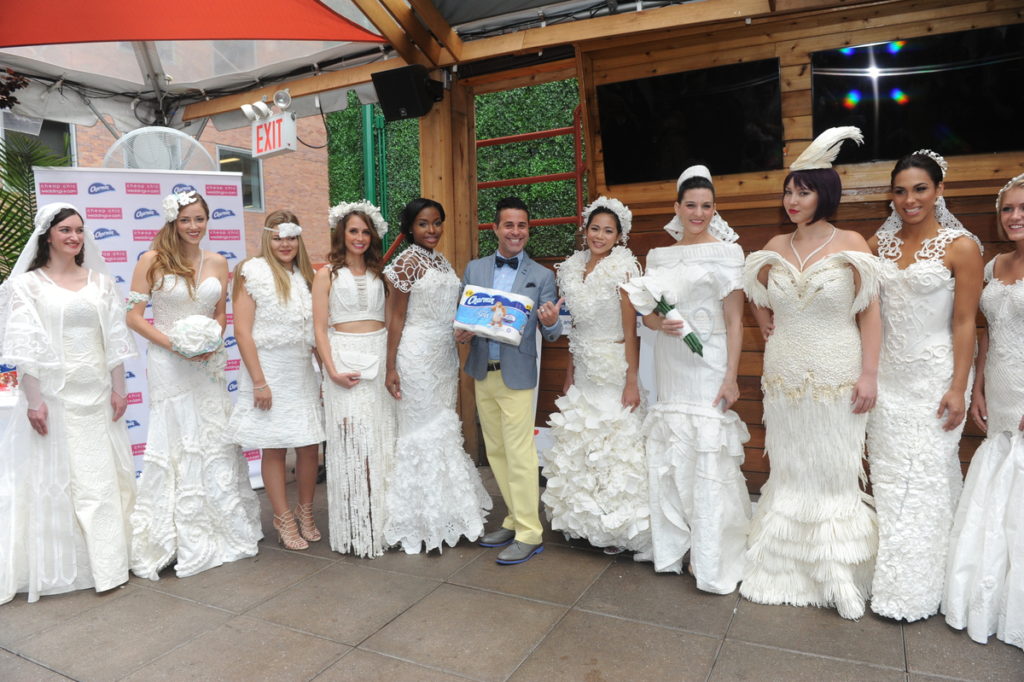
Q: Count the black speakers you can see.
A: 1